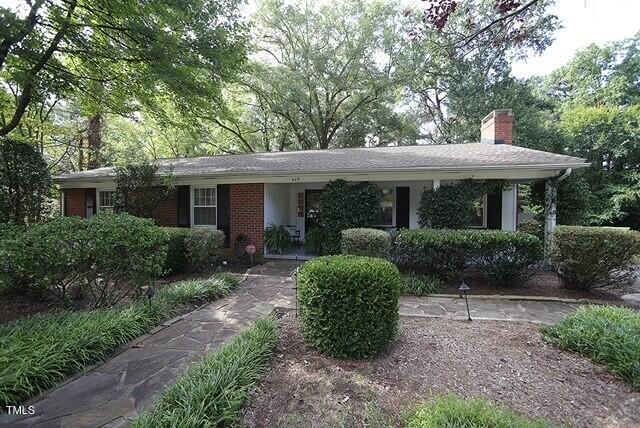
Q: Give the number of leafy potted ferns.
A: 2